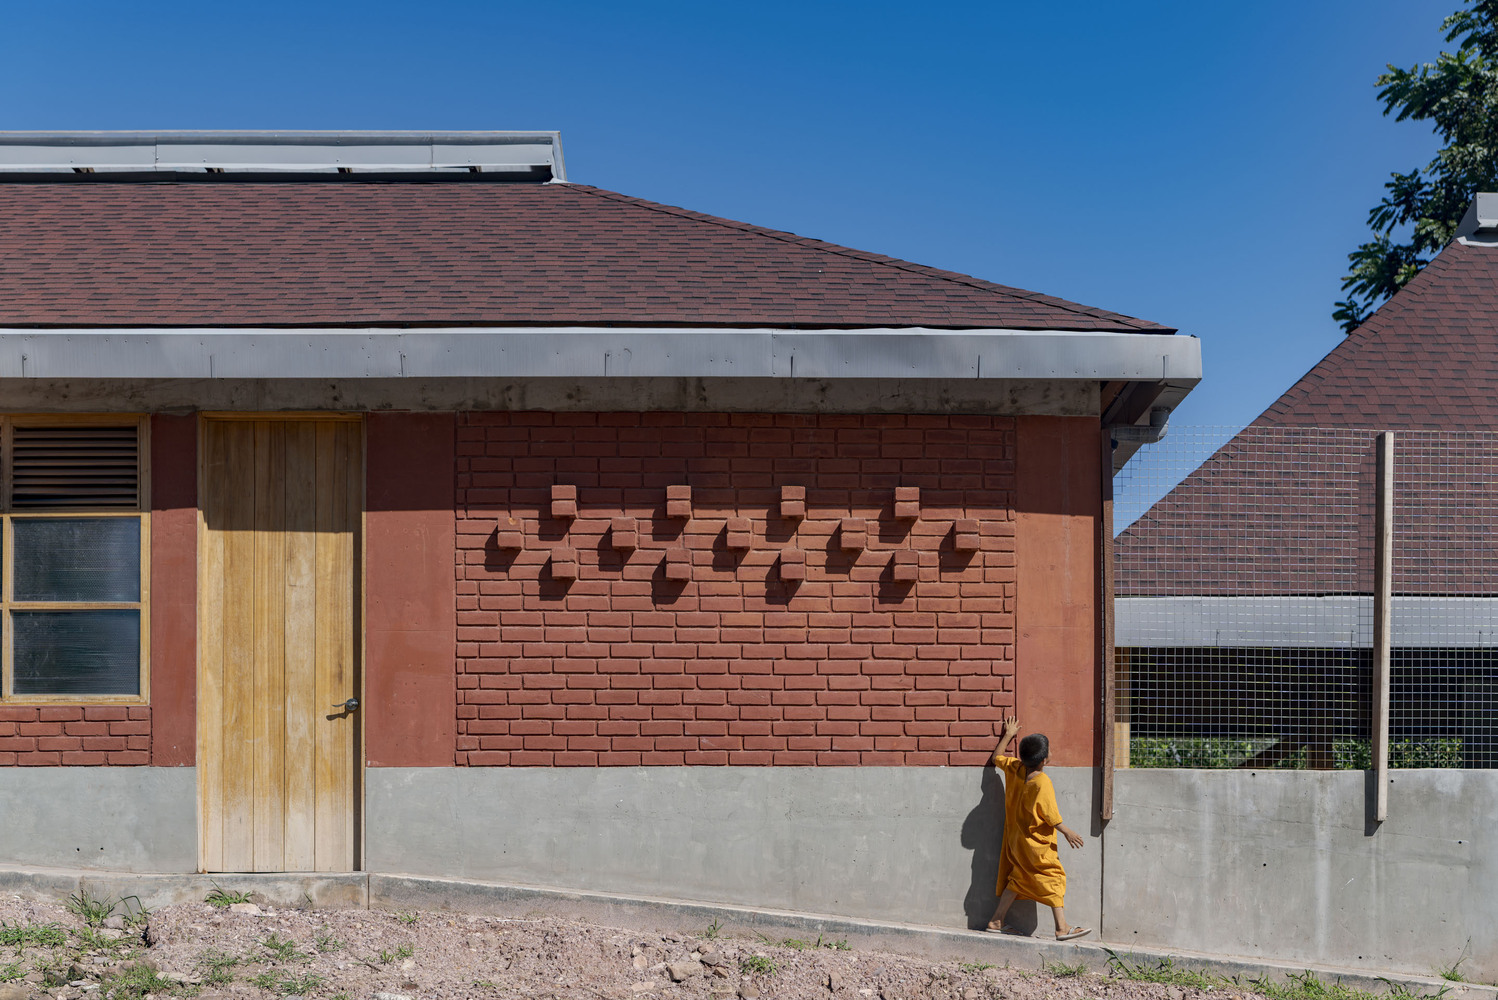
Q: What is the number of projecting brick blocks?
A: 13